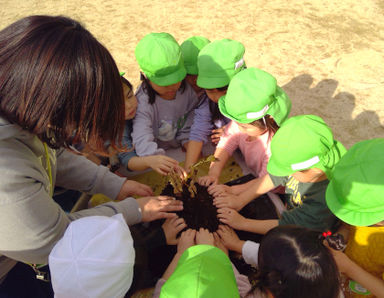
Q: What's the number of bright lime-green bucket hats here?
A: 7